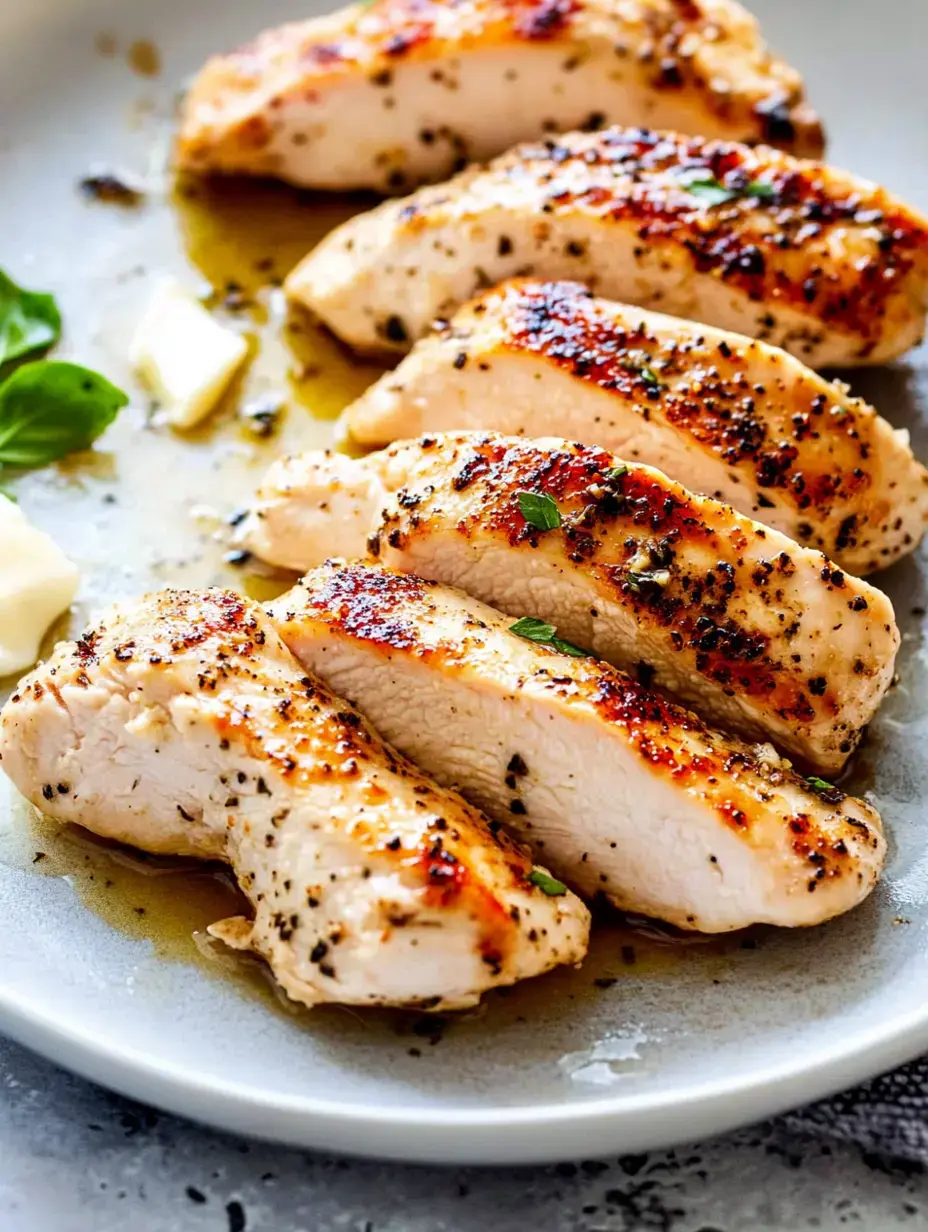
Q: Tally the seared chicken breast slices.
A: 6